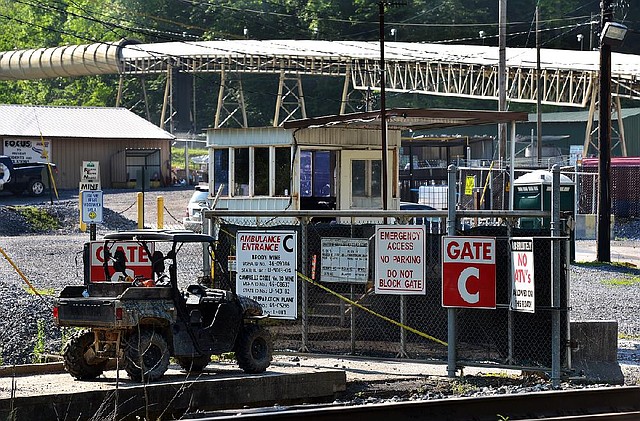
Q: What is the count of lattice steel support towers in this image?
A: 6